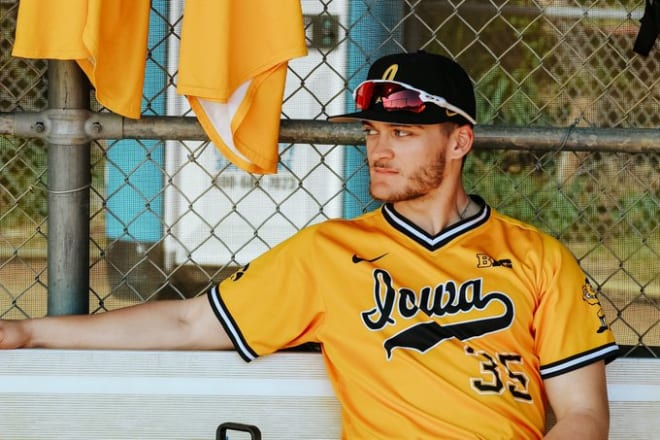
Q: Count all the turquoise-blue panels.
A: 2